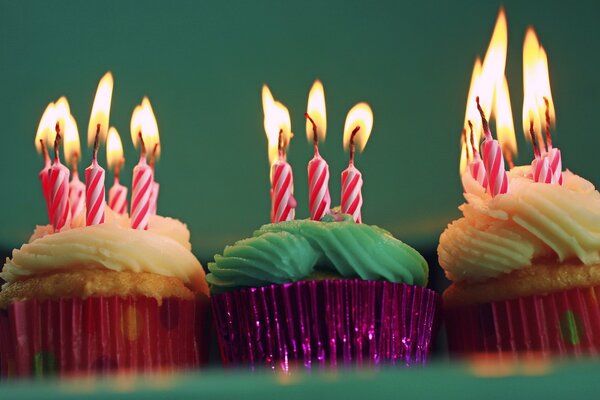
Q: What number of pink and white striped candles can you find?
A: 14